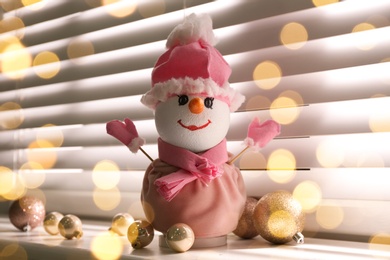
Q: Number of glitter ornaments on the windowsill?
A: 3